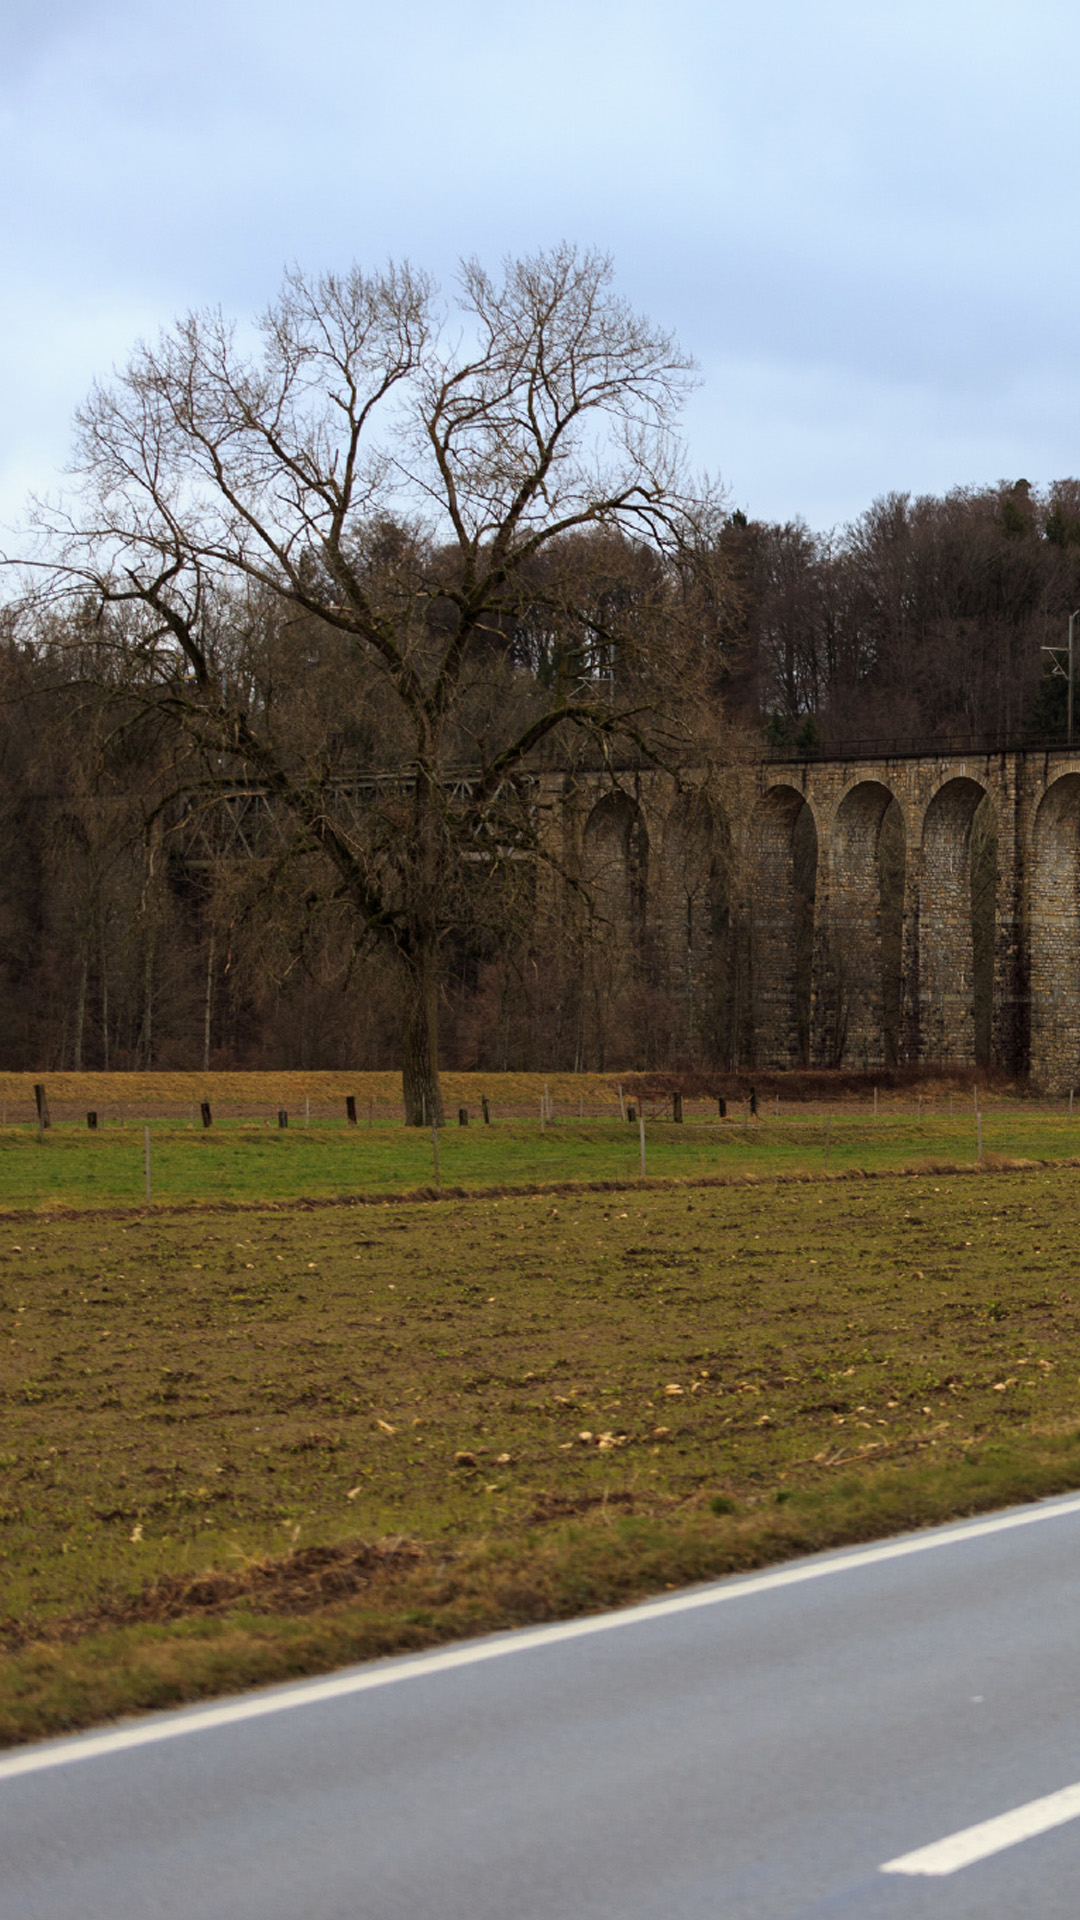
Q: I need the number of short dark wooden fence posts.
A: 11